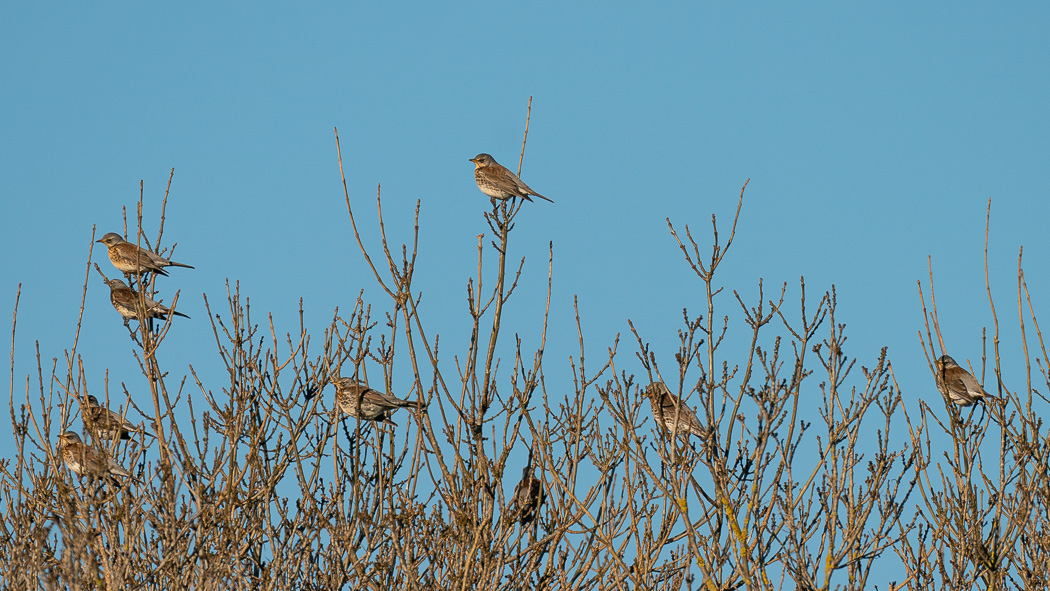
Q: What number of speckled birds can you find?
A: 9